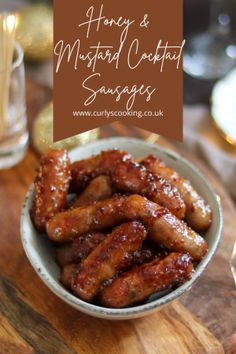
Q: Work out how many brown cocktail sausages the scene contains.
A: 11